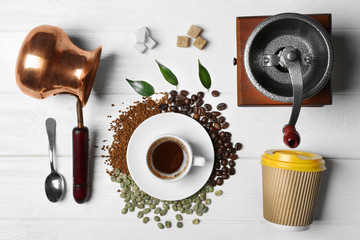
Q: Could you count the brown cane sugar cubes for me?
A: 3